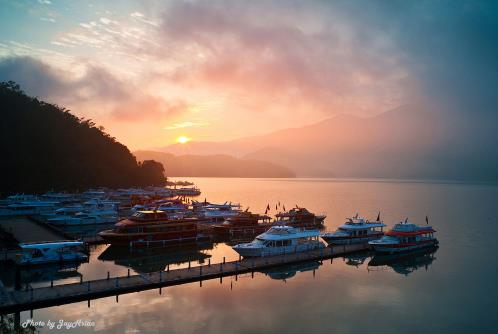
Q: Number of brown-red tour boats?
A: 3